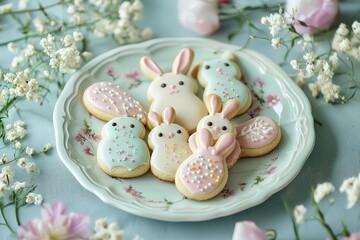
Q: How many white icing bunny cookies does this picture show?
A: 3